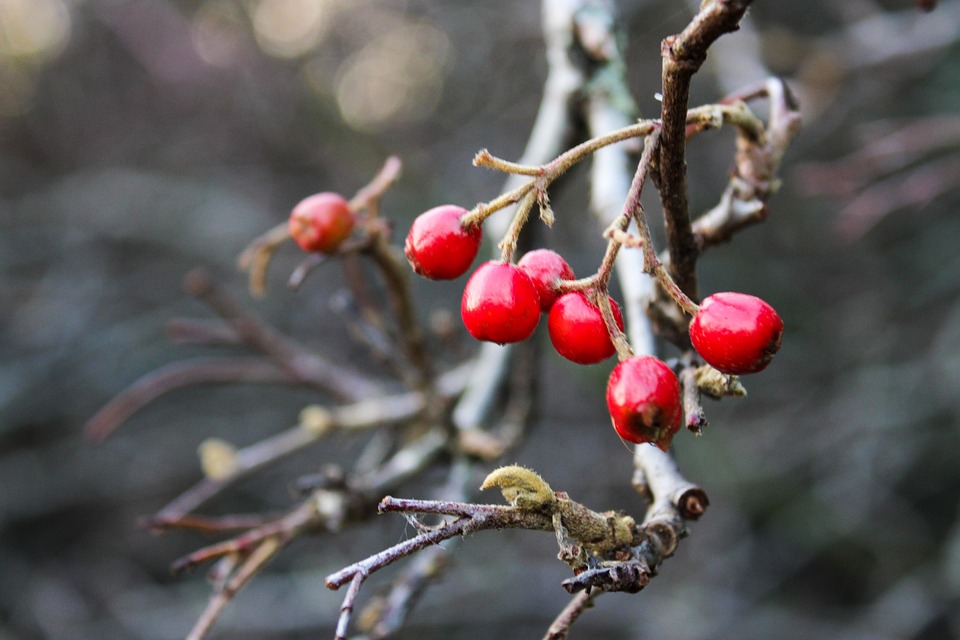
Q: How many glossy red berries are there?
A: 7